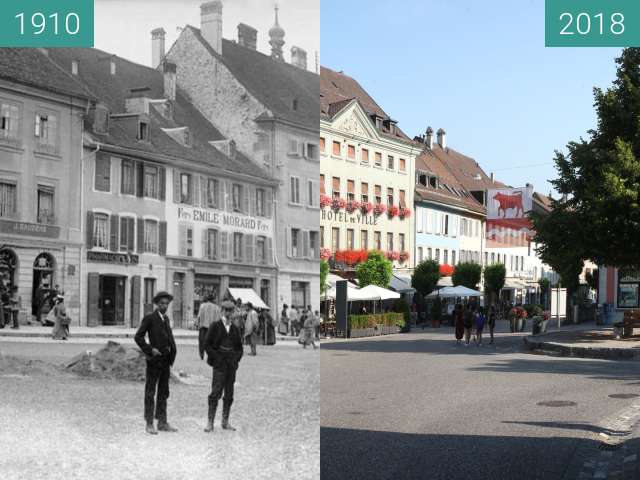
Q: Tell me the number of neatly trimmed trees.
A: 5